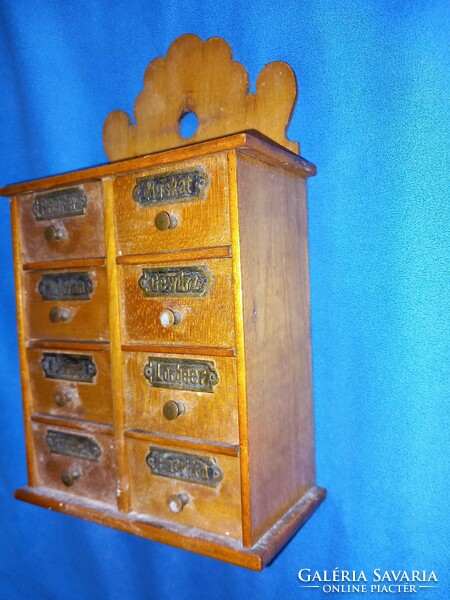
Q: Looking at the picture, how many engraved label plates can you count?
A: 8